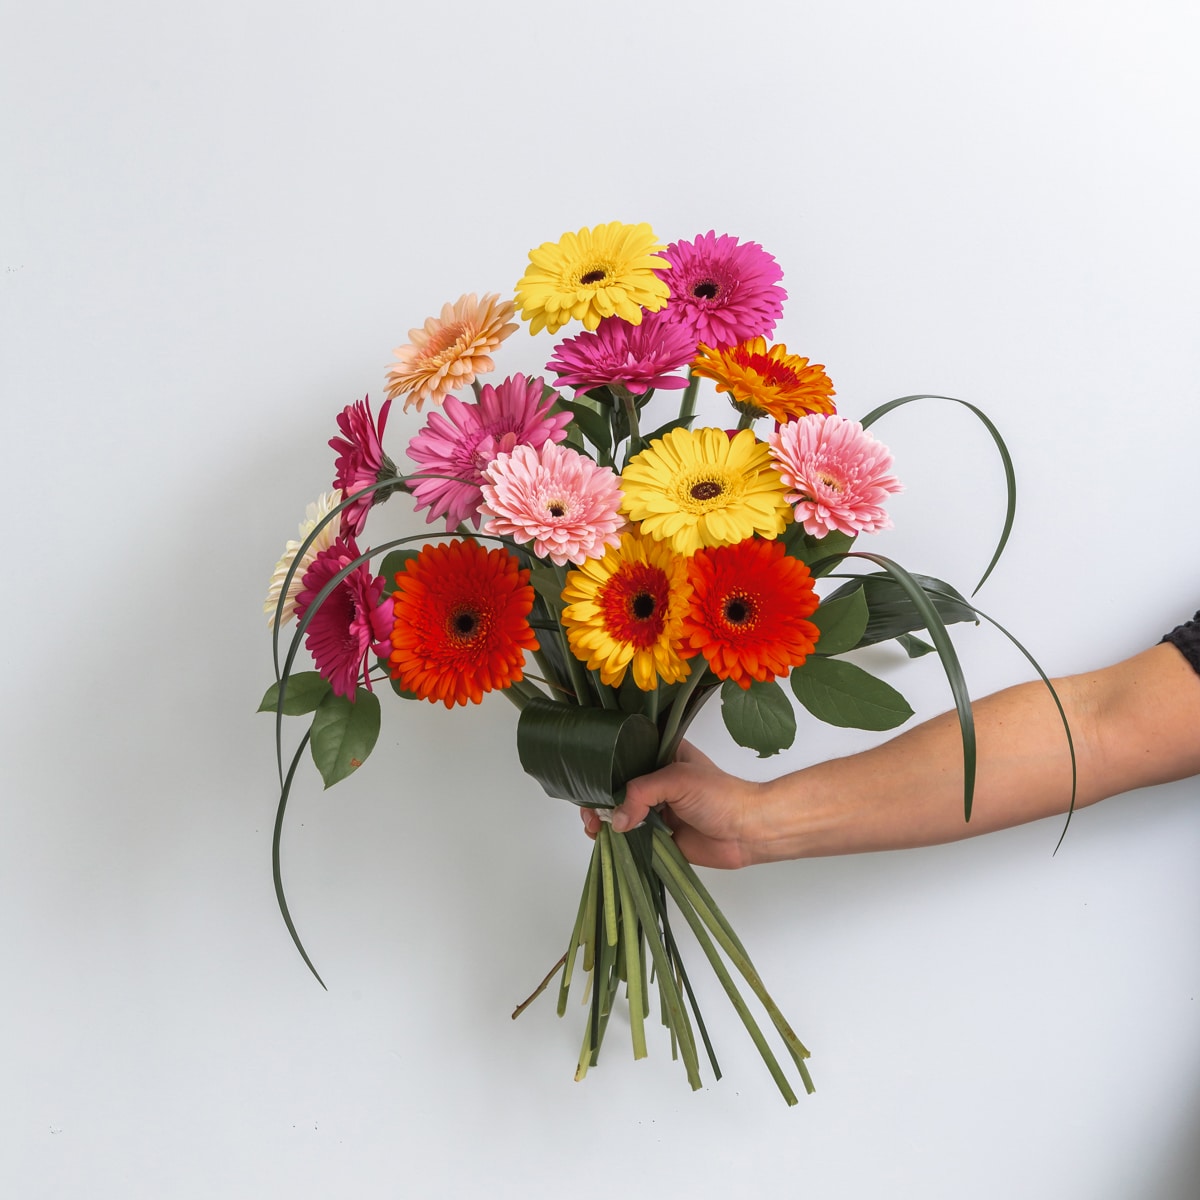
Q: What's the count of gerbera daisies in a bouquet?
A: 15